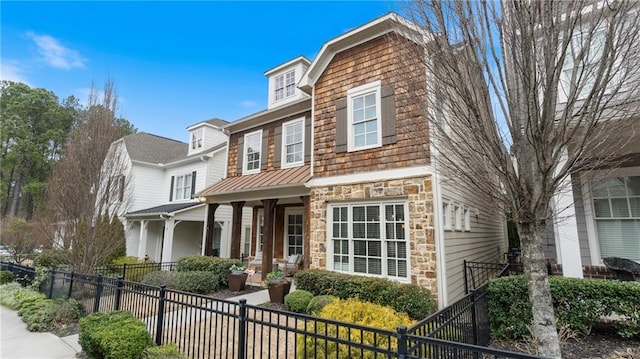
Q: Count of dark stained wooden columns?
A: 4